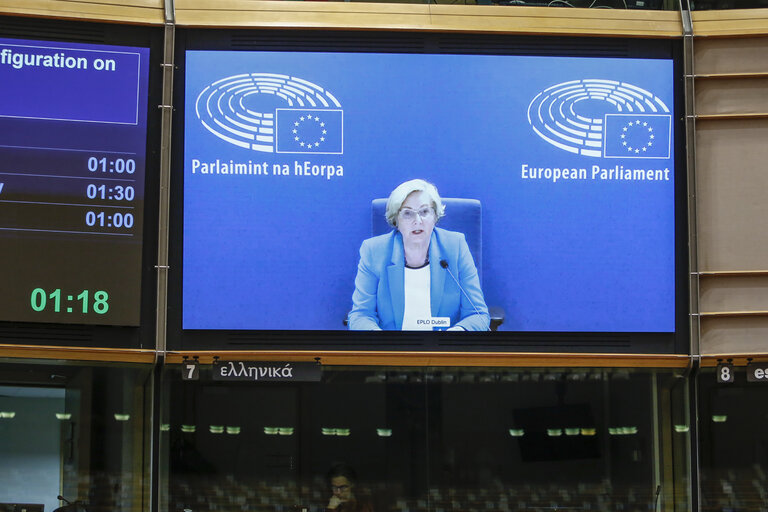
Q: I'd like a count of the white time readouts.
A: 3